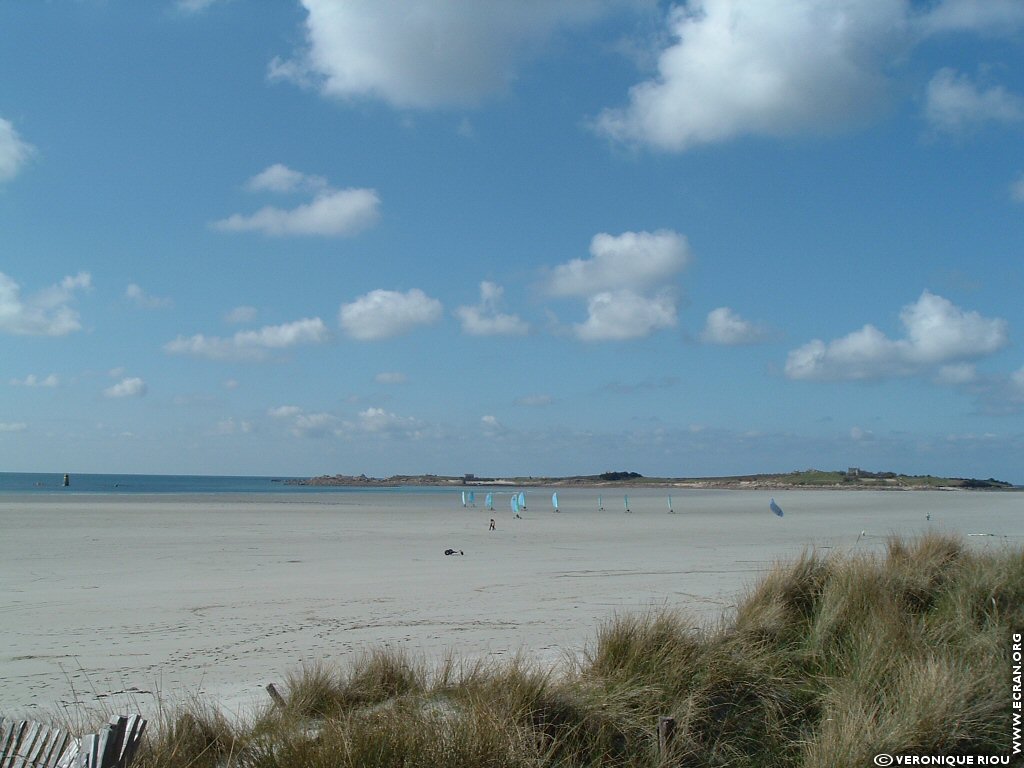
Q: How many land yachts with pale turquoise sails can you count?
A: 9